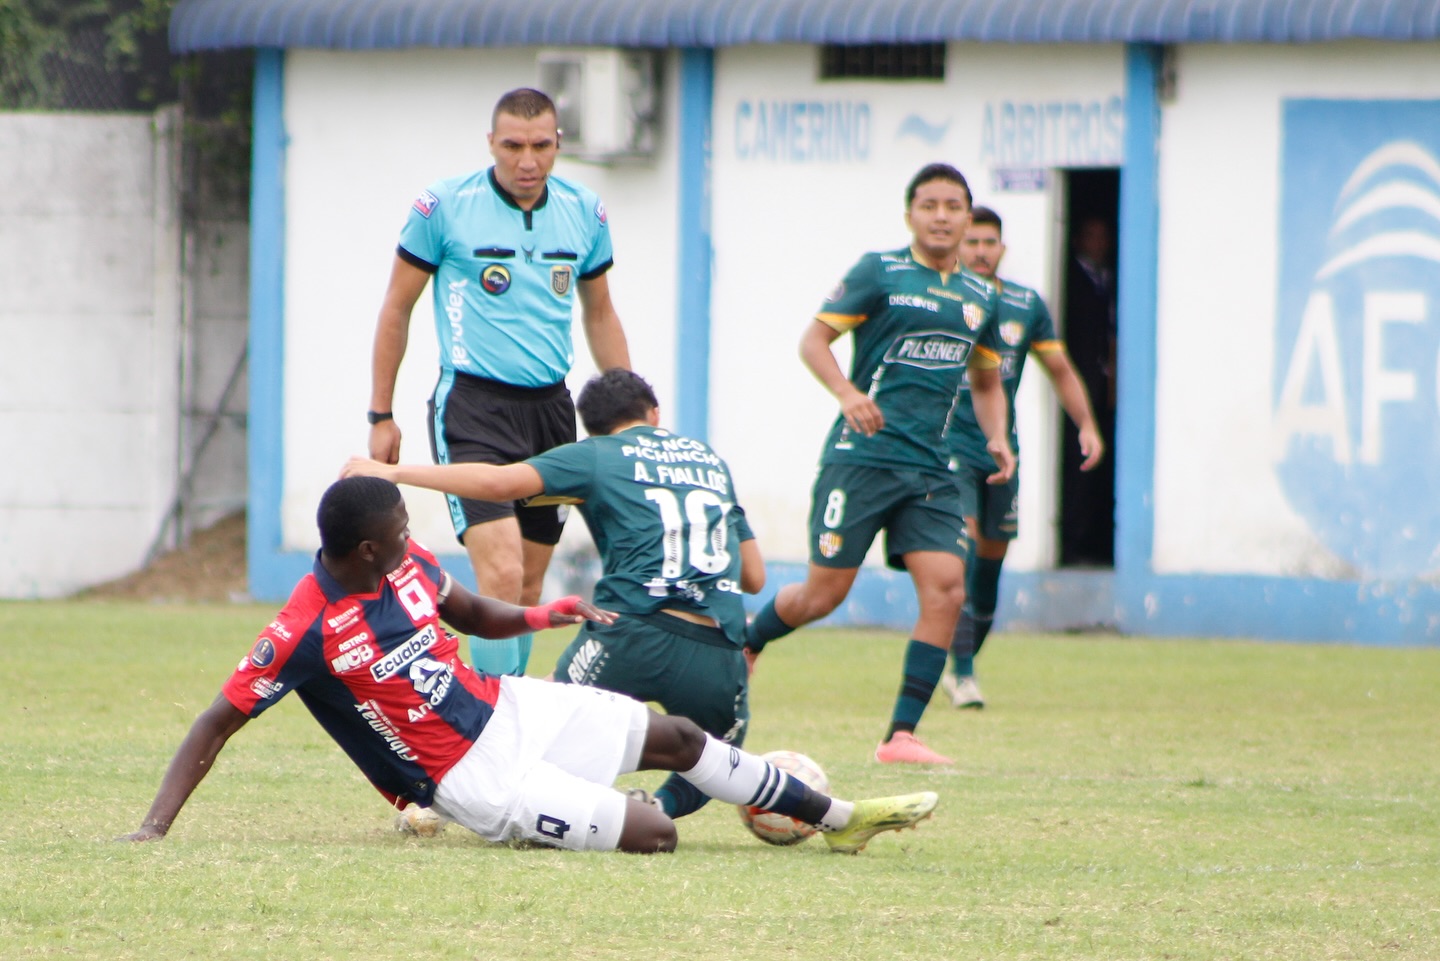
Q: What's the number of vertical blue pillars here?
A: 3